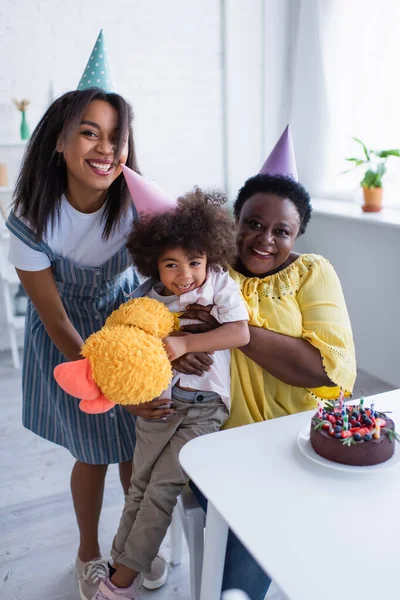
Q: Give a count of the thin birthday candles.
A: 7